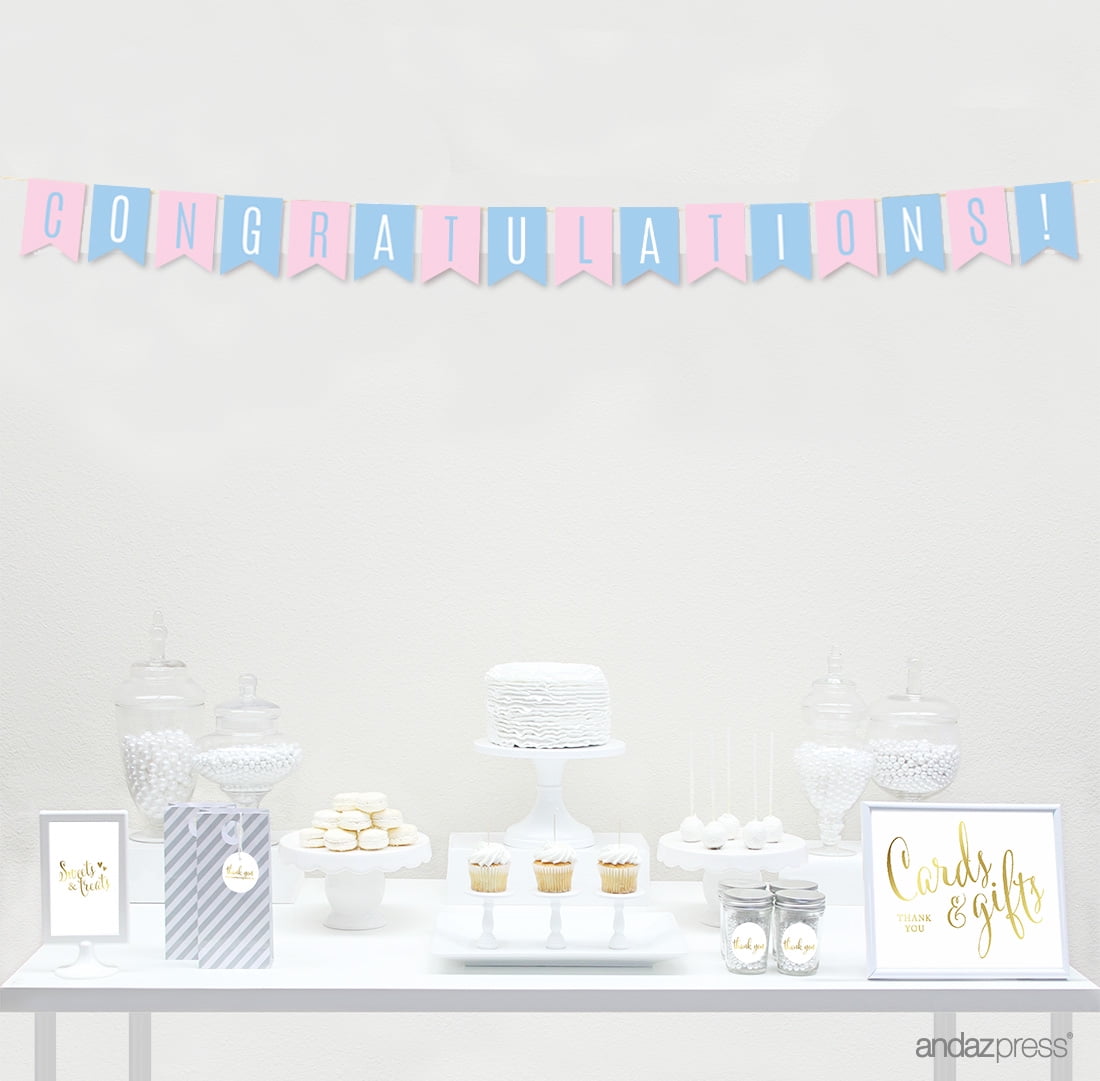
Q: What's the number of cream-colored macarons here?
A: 9